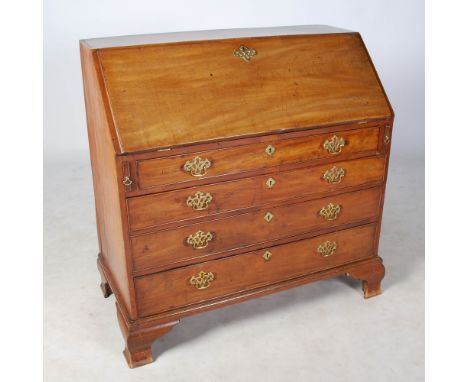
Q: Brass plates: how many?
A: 13